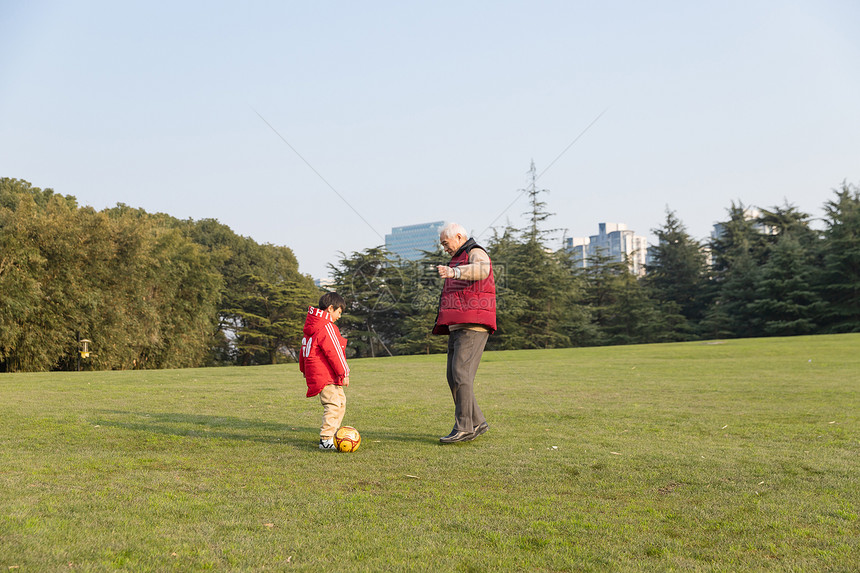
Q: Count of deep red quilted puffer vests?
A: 1